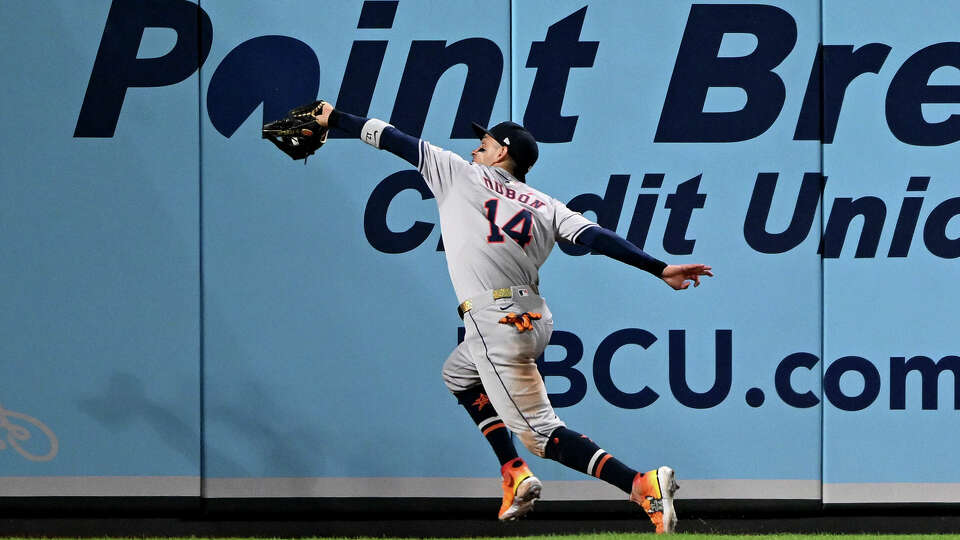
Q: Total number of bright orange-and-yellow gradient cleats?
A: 2